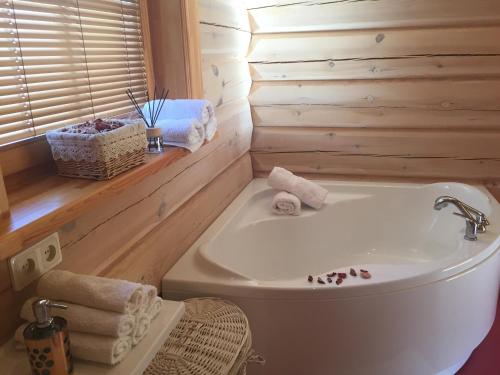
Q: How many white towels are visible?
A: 11